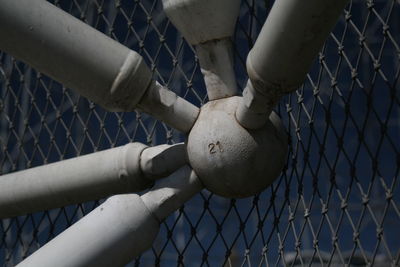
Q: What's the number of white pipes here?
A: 5